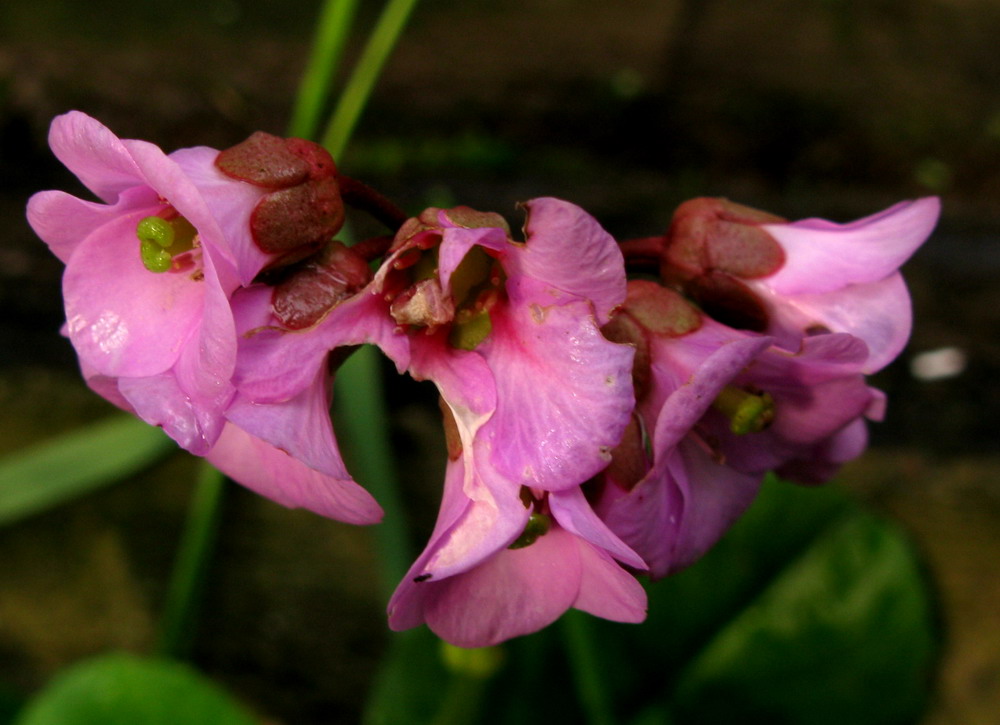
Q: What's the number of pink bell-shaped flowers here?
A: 6